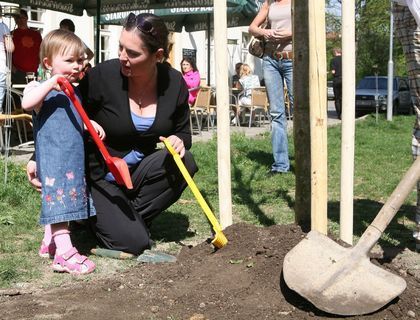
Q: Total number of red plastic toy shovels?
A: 1